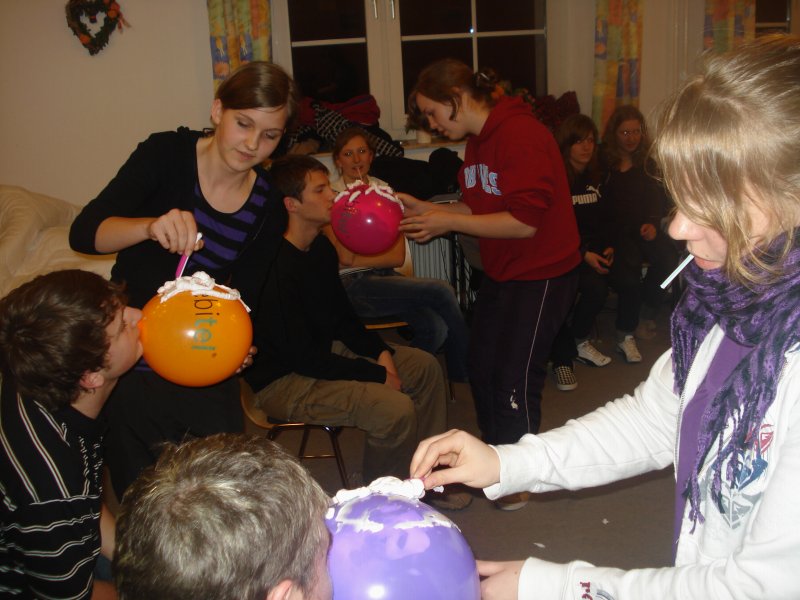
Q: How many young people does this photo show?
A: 9